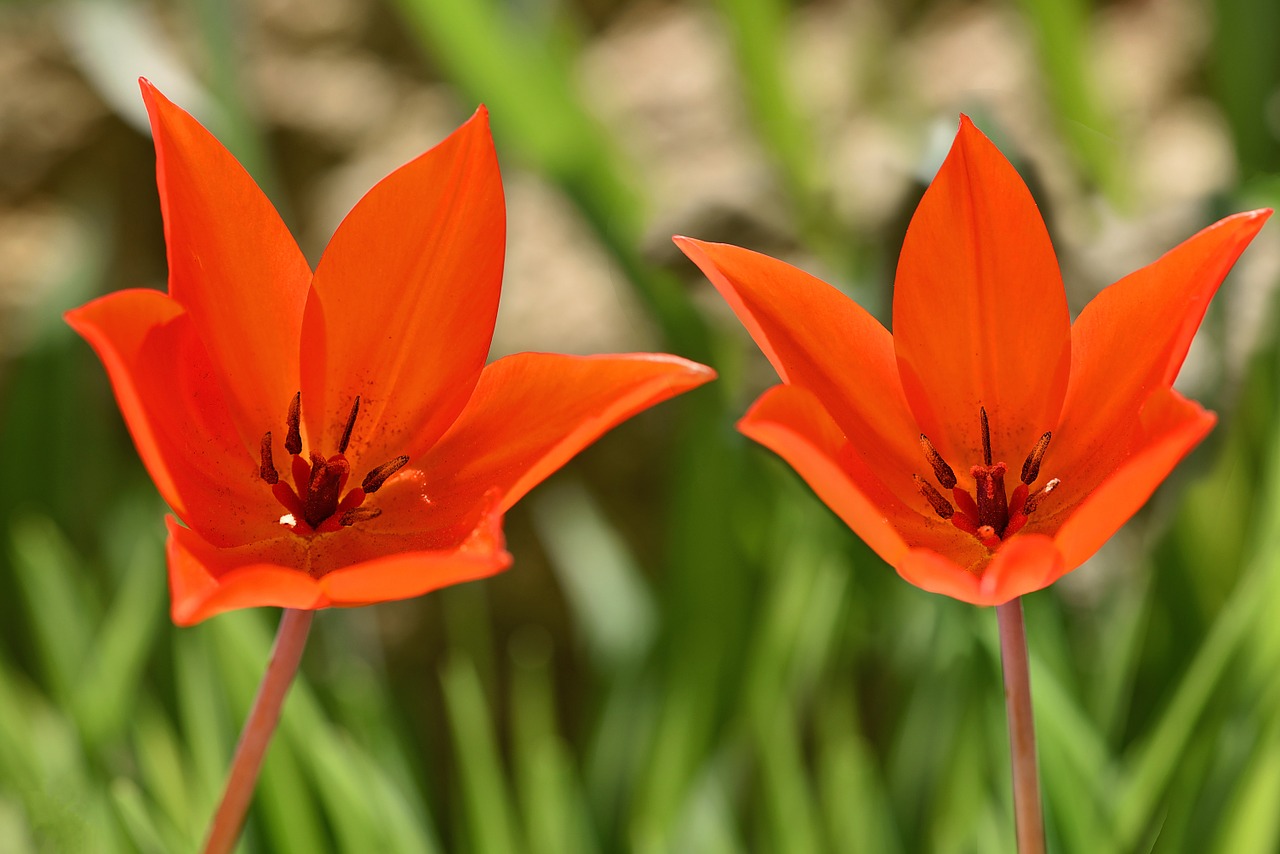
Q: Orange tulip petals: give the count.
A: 12